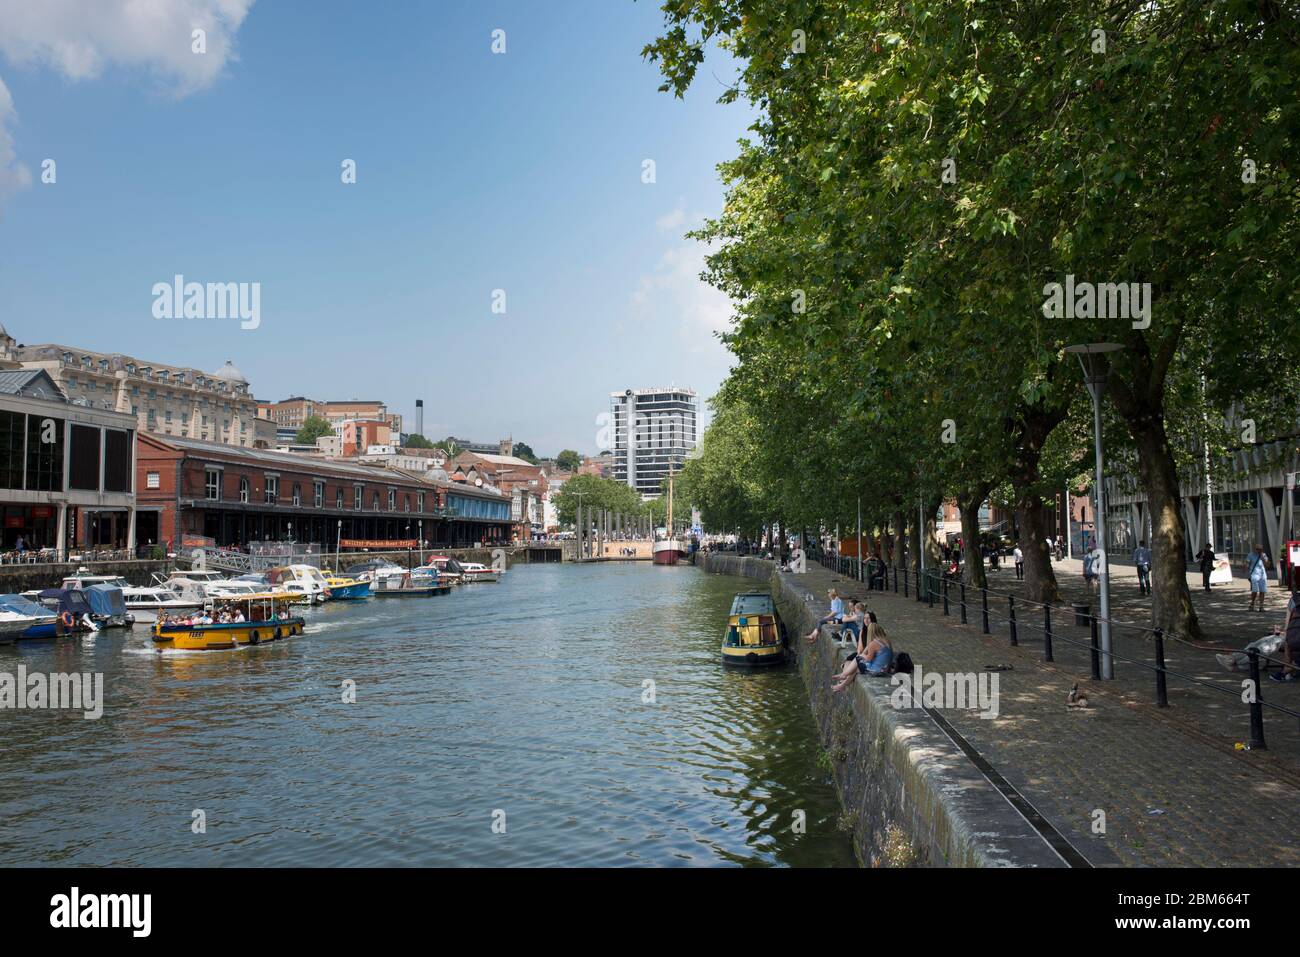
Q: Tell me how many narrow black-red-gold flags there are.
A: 0